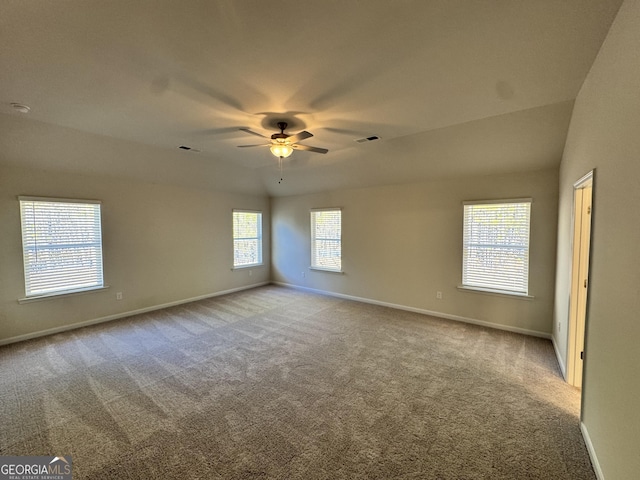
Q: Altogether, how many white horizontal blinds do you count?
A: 4